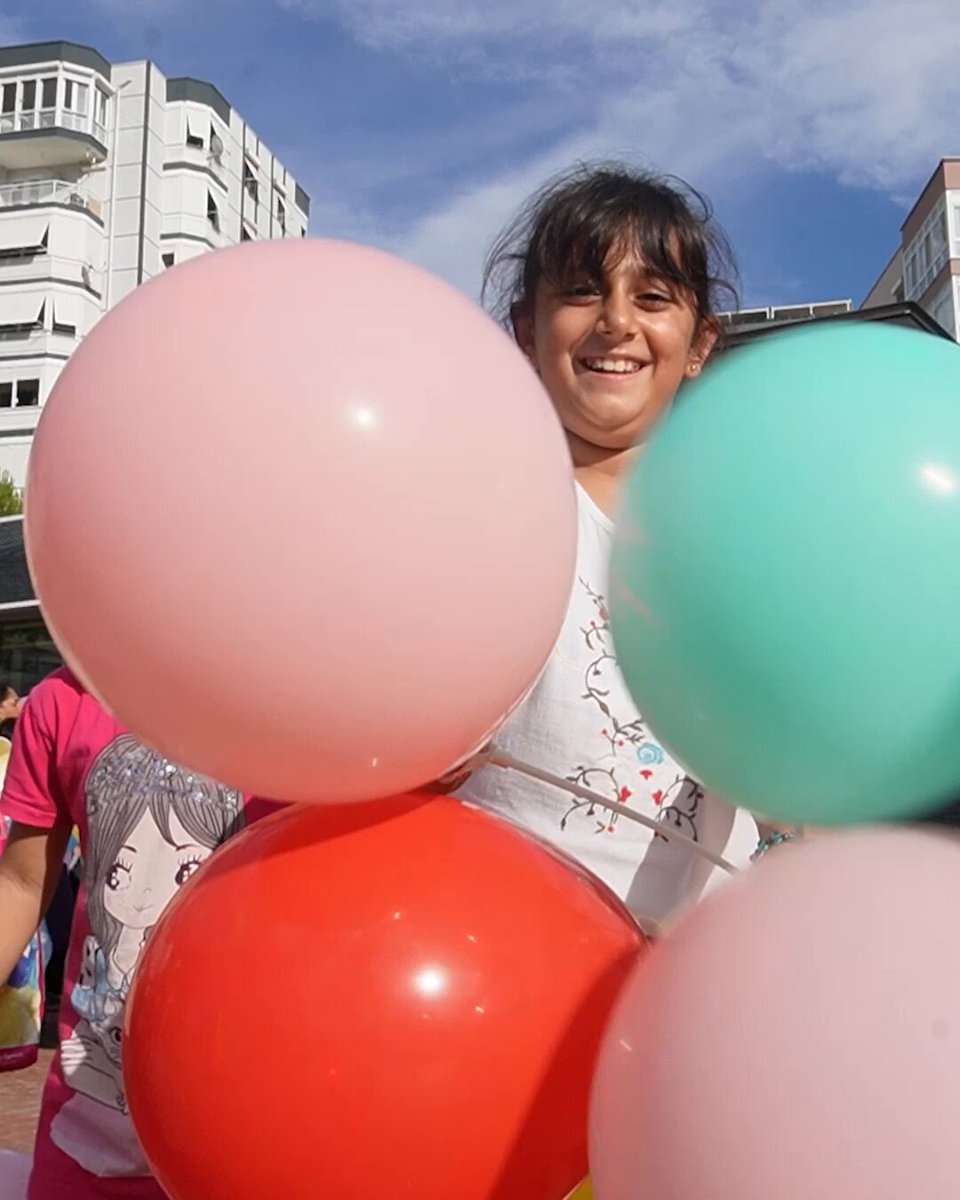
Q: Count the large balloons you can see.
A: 4